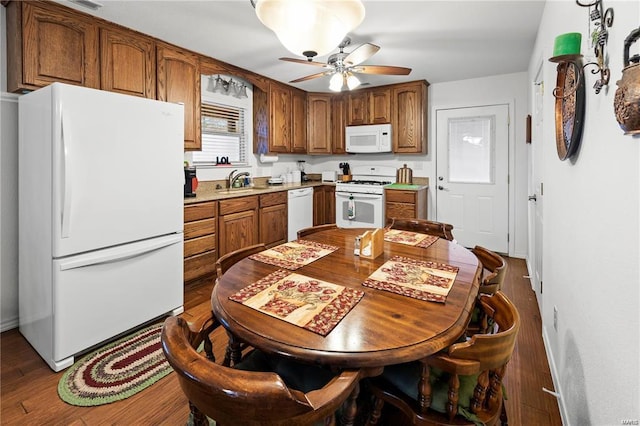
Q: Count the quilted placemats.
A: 4